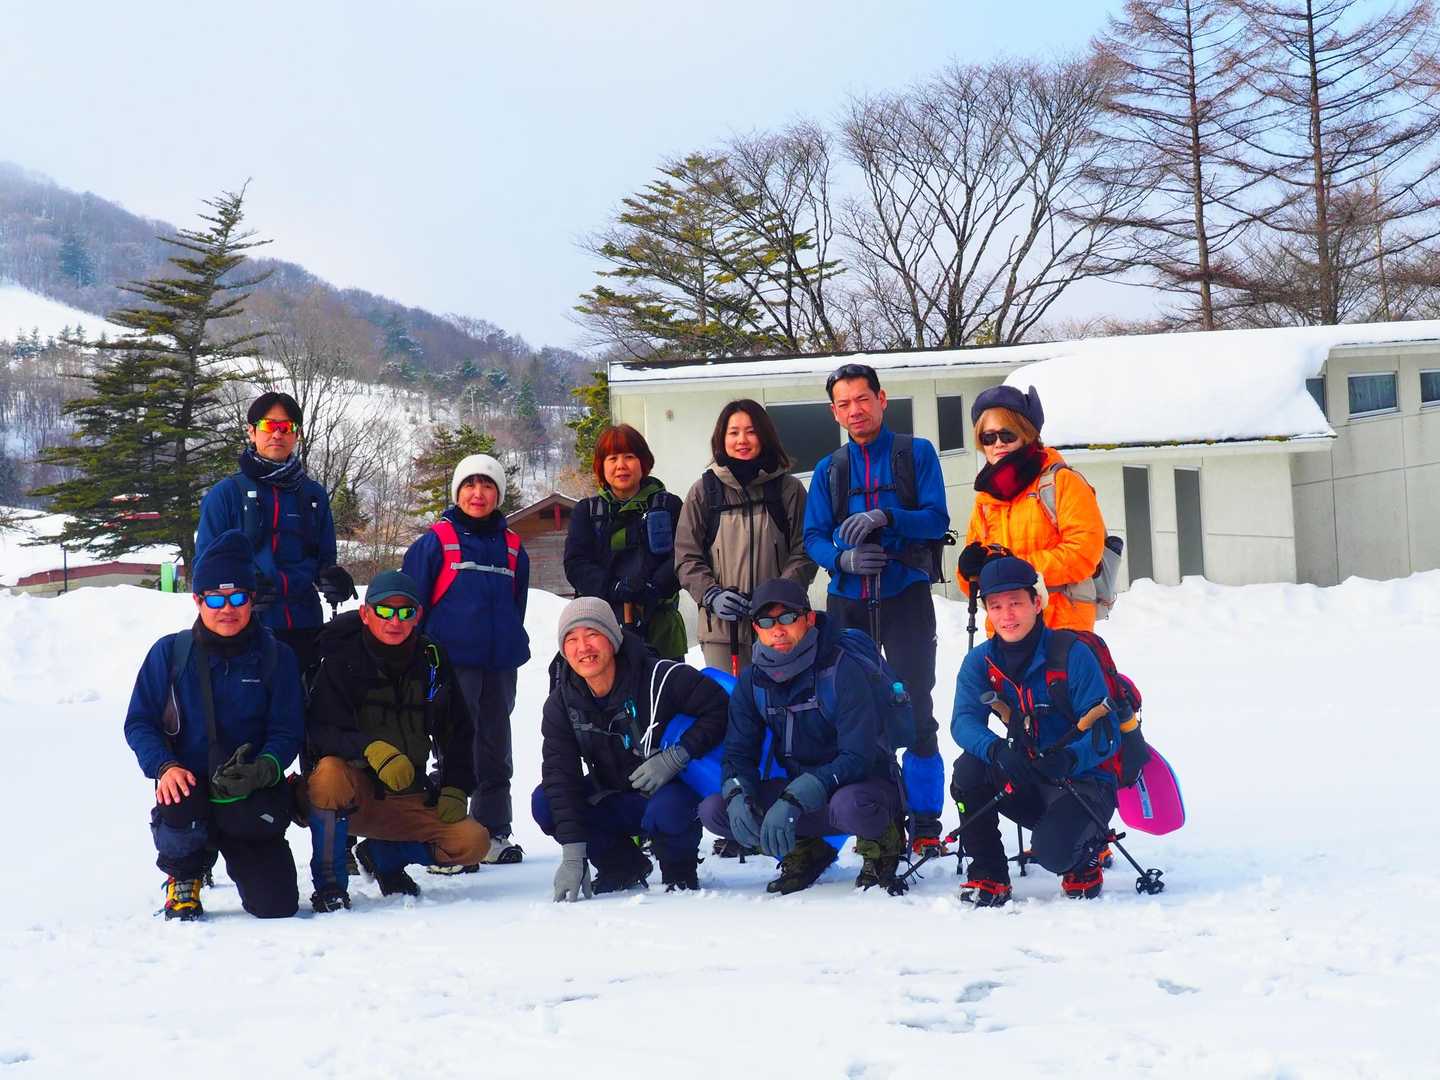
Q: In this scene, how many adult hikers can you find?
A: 11